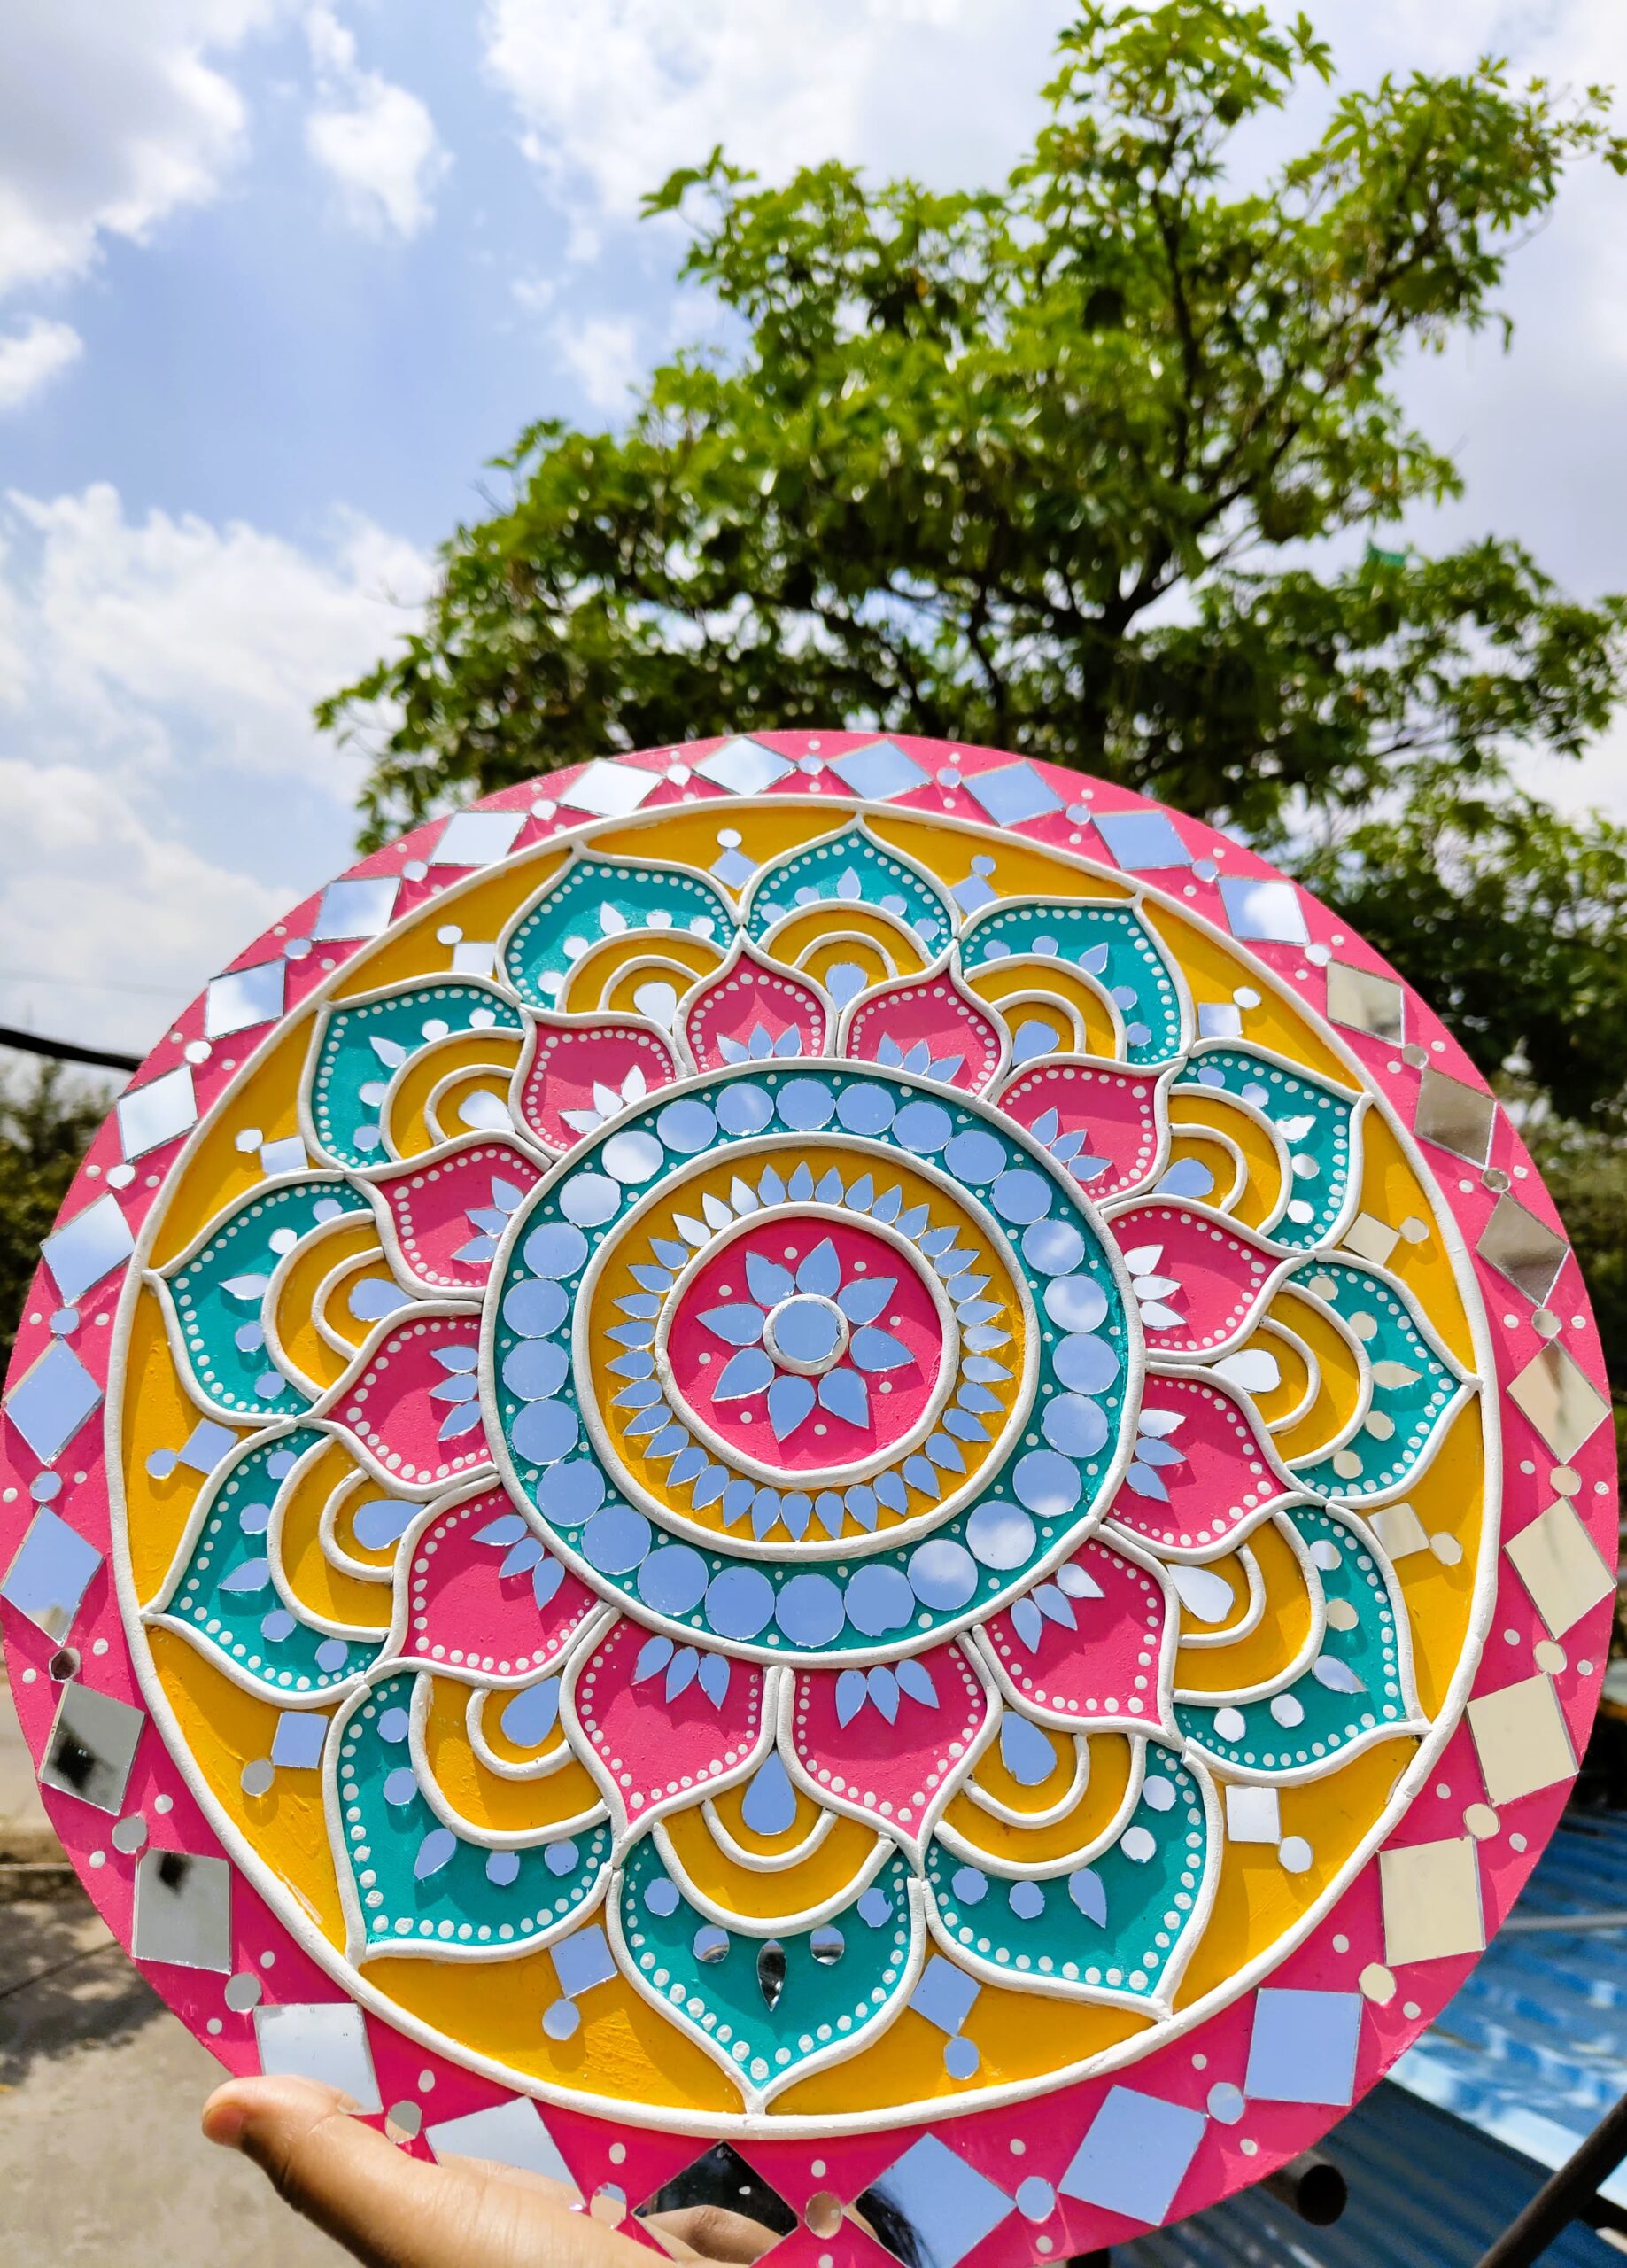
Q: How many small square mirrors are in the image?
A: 12